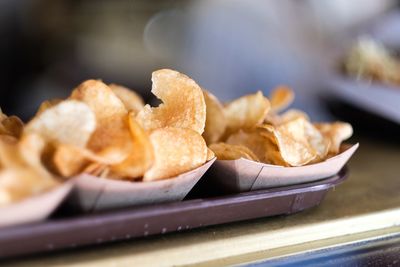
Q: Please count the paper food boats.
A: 3